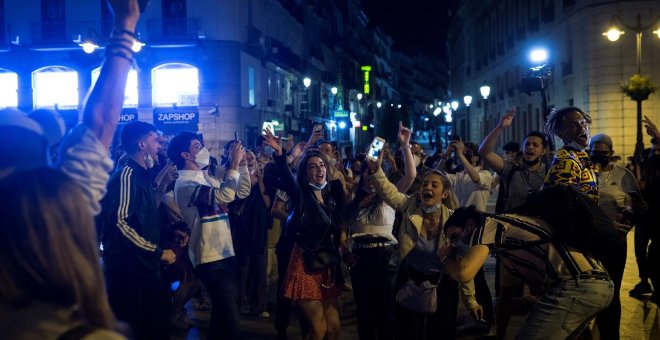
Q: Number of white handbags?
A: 1